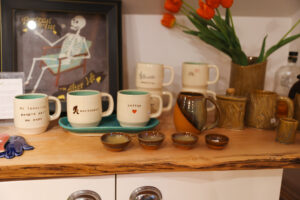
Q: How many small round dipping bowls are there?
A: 4